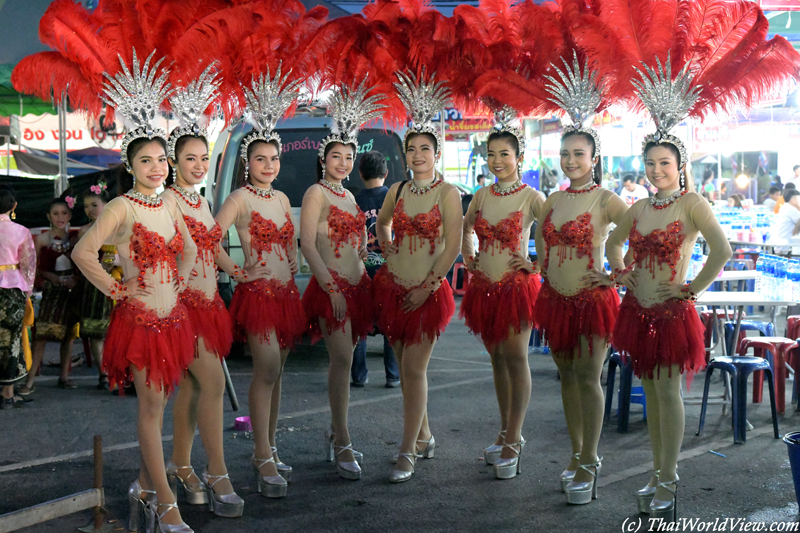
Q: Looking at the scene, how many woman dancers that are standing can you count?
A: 8